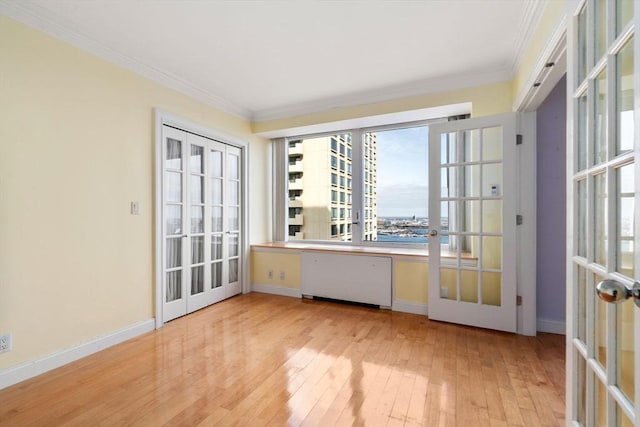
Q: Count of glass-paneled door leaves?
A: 6